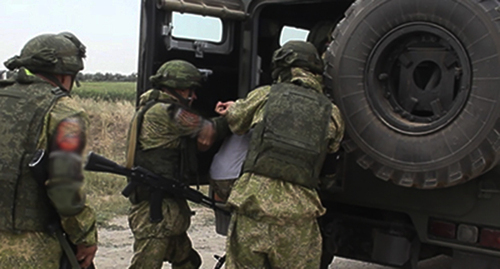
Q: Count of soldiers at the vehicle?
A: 3